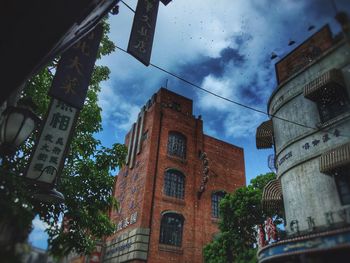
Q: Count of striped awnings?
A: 4